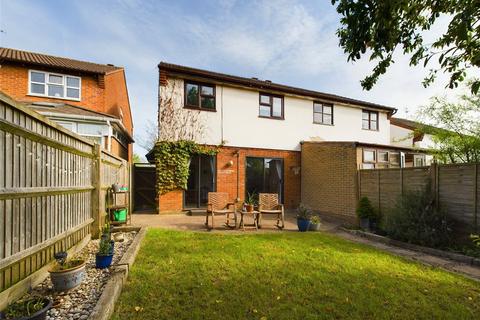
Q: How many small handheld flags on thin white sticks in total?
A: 0